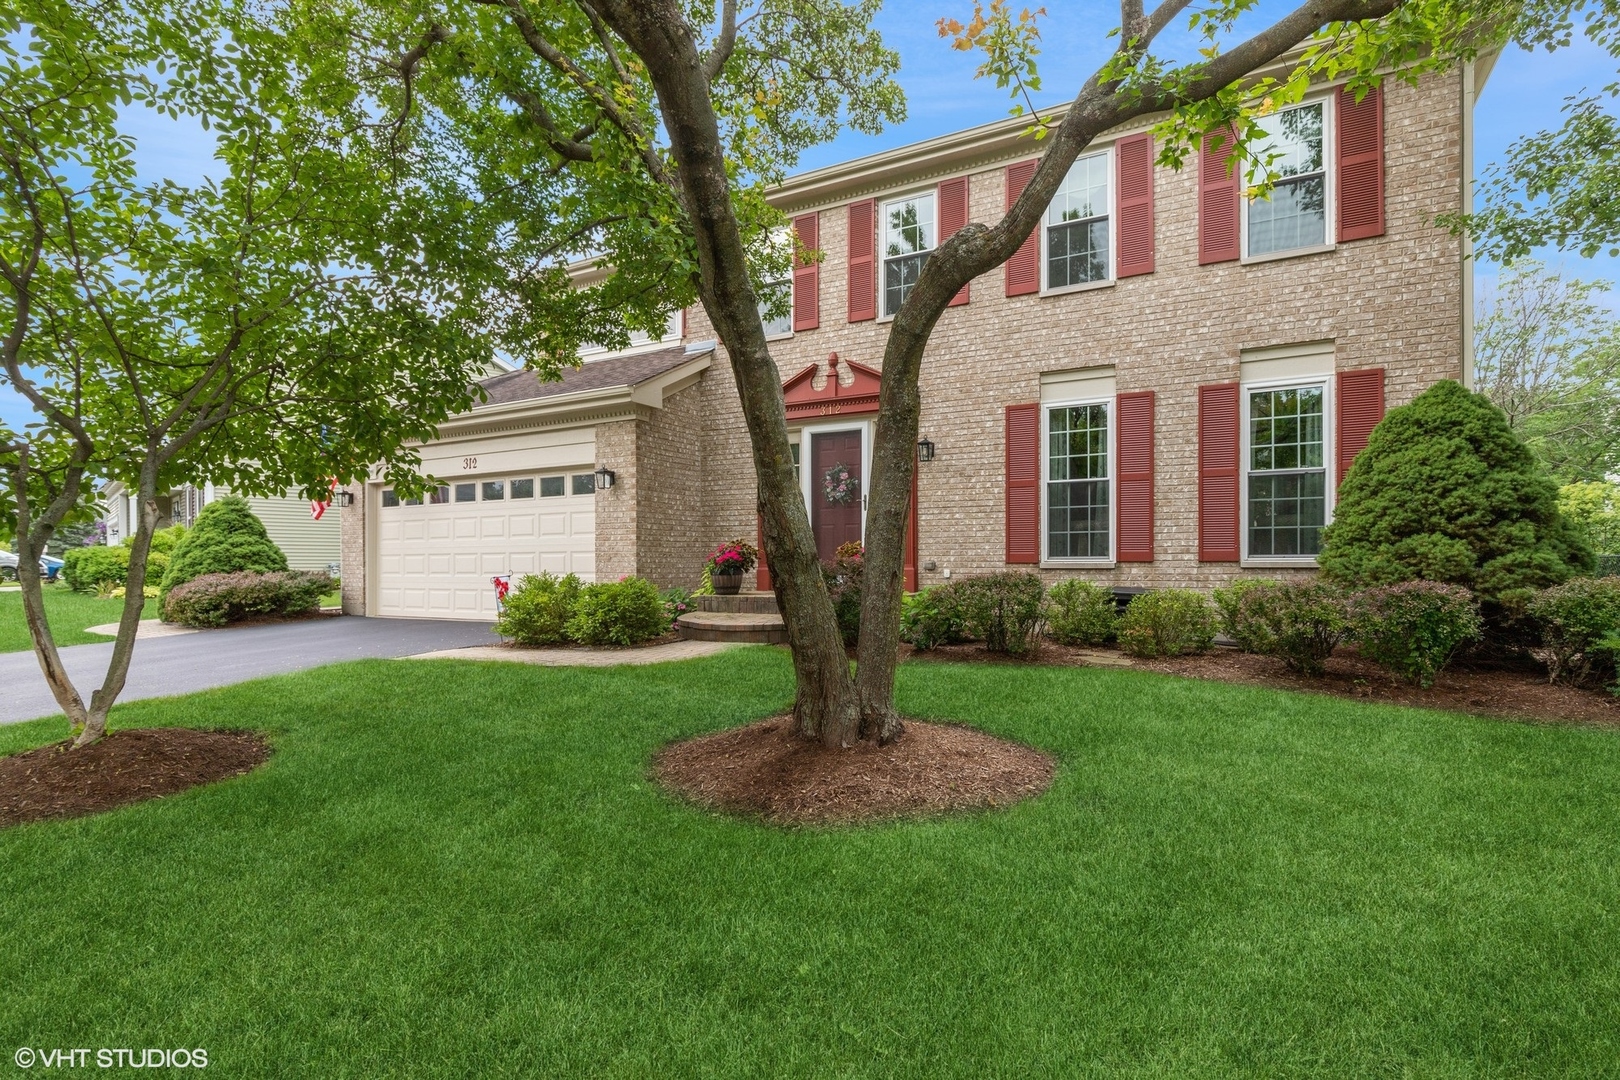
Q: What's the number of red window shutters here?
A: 11